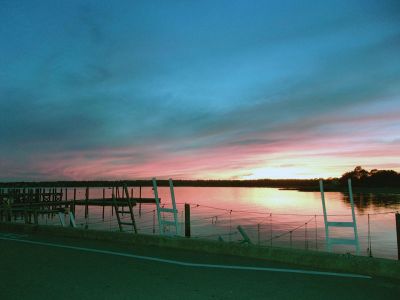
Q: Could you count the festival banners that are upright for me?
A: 0